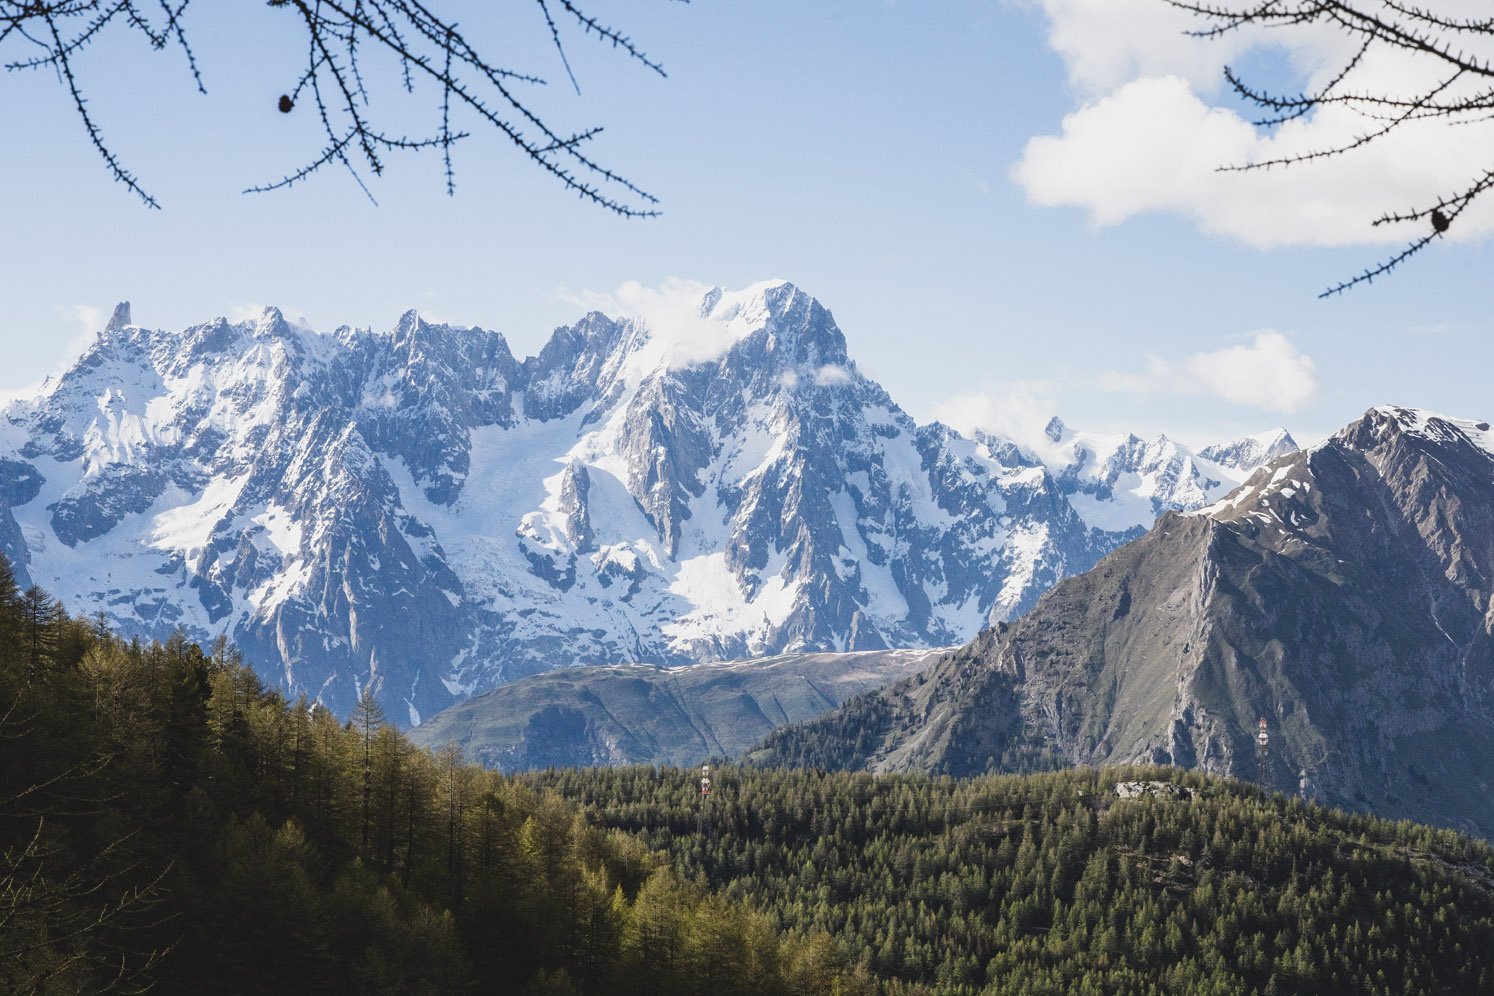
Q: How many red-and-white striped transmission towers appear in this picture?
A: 2